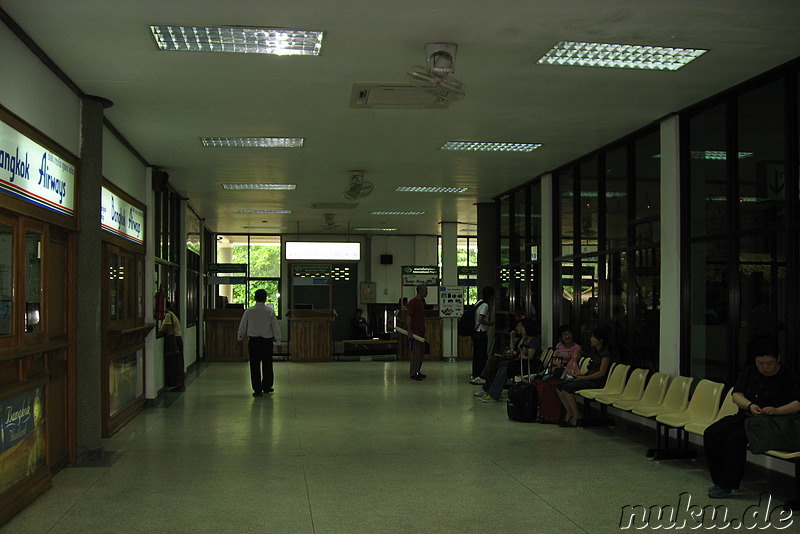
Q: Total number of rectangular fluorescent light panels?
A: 10